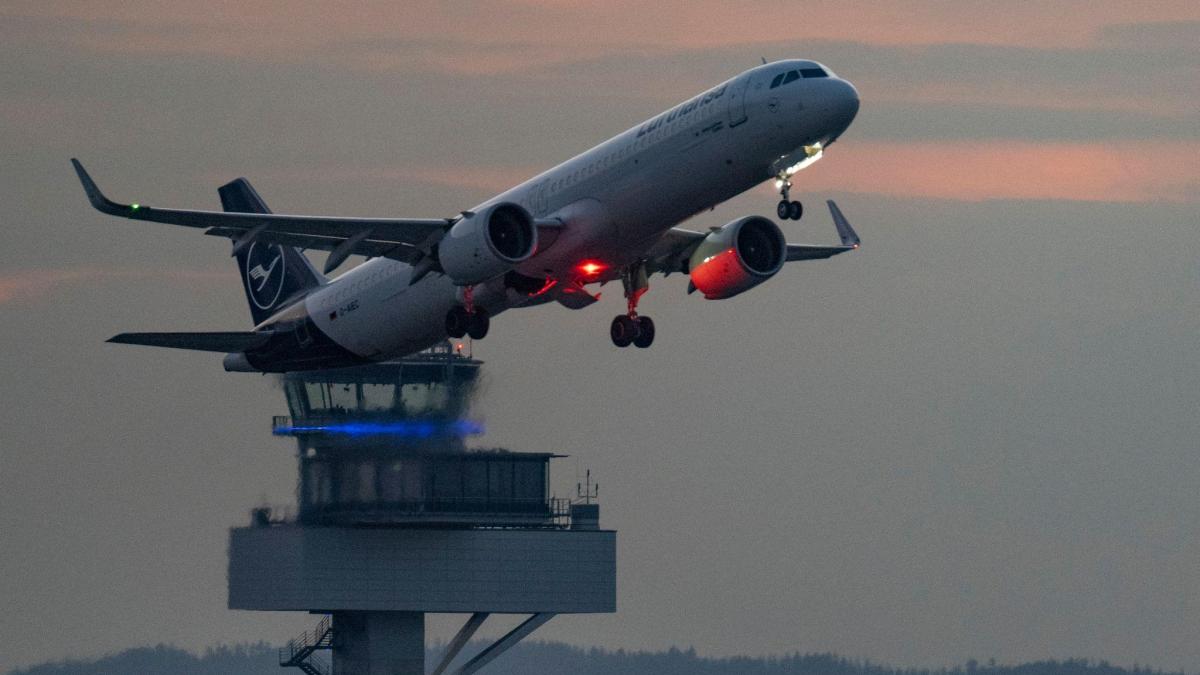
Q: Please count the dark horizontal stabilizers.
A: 1